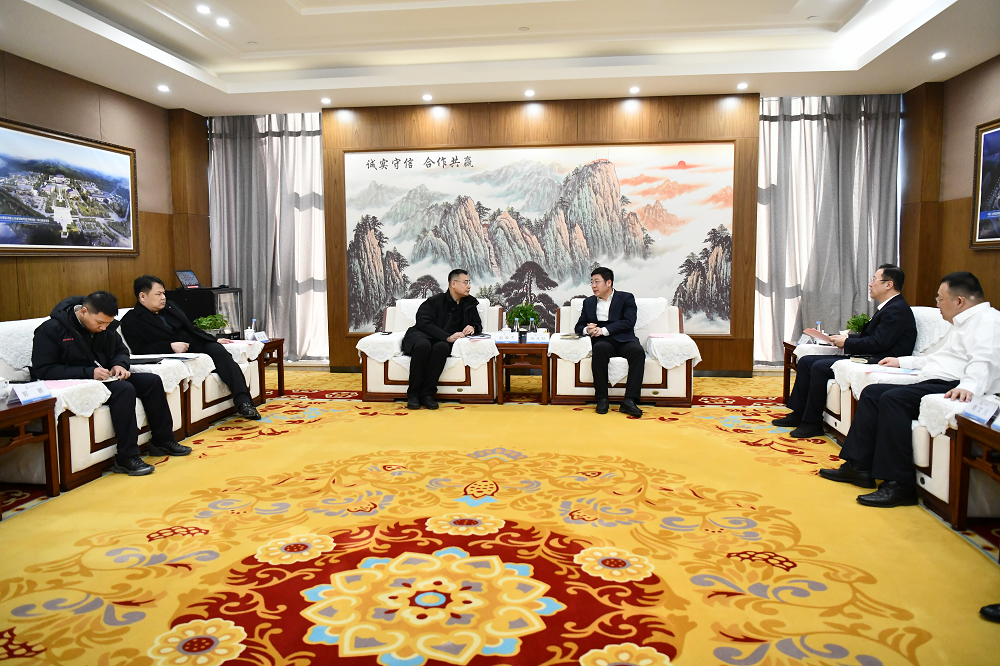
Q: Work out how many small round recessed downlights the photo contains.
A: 9